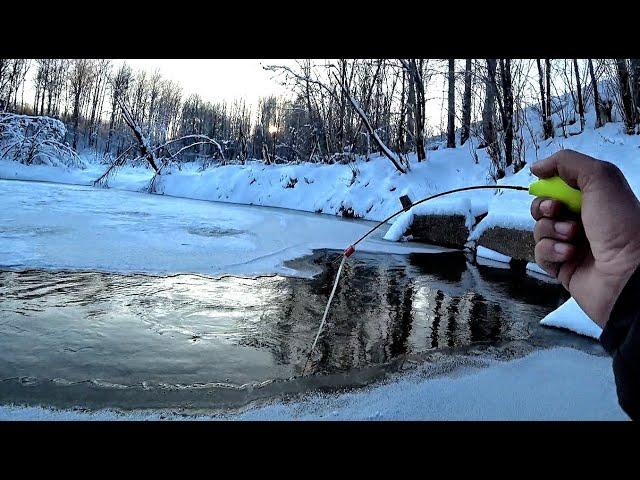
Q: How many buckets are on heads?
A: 0